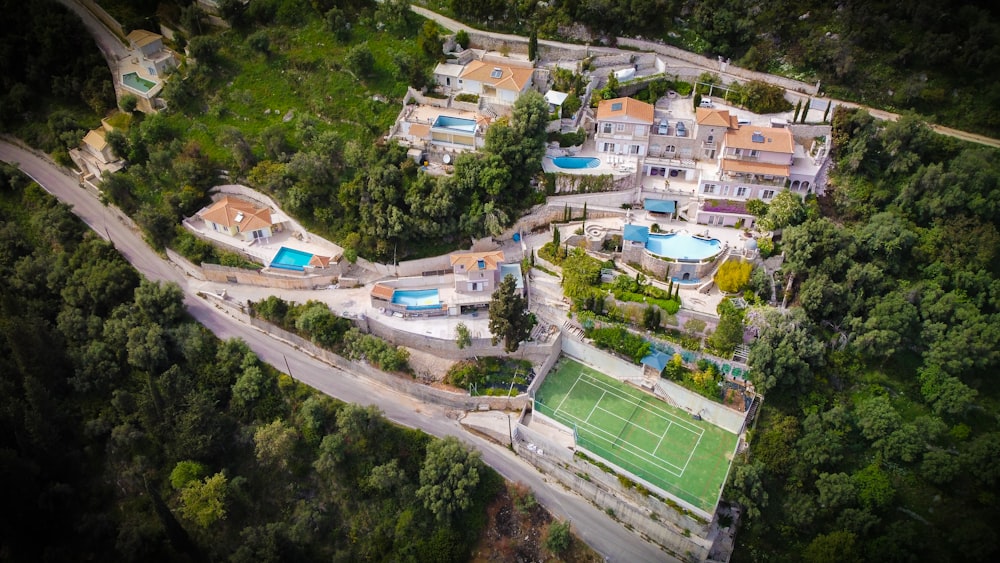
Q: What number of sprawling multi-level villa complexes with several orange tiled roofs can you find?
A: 1